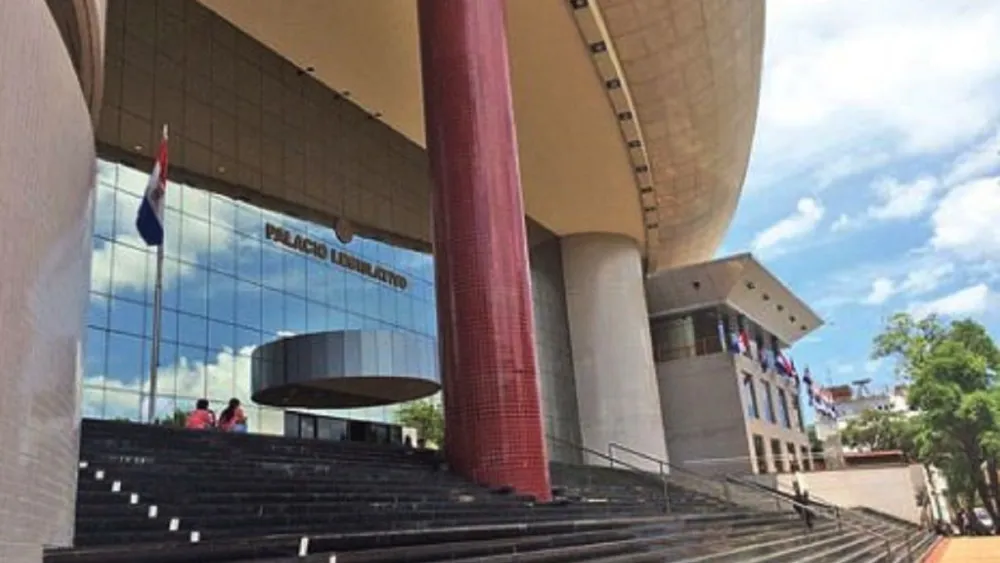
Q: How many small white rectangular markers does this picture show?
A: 9